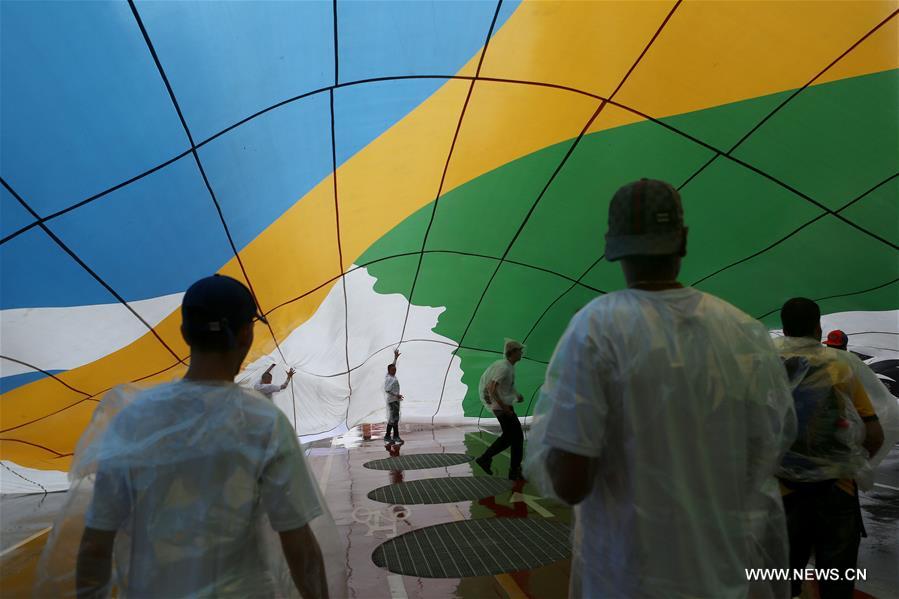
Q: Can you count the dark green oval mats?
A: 3